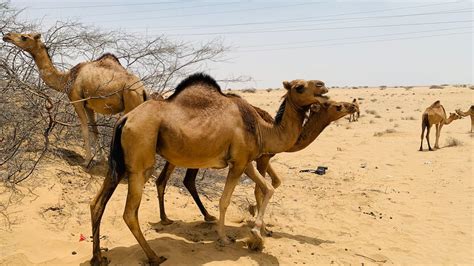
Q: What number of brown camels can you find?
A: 6